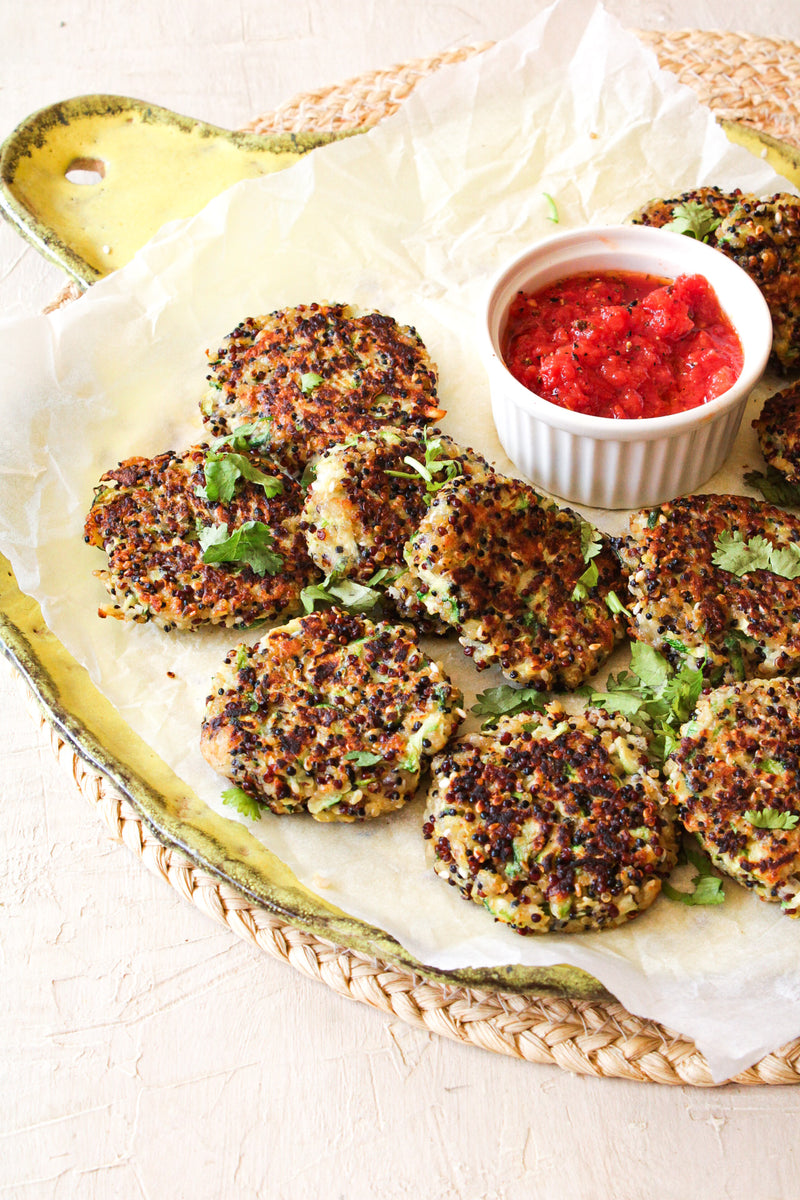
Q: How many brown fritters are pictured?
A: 11